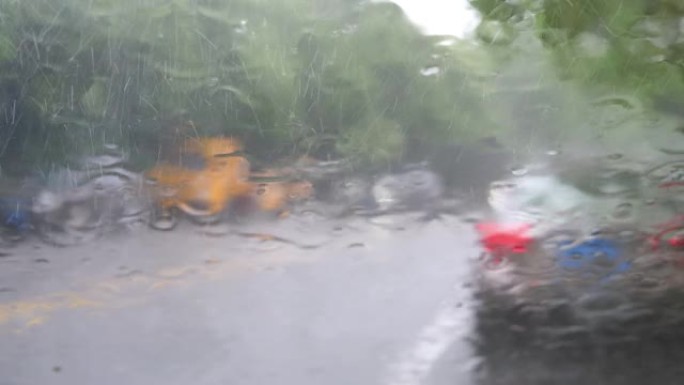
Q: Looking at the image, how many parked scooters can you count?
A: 0